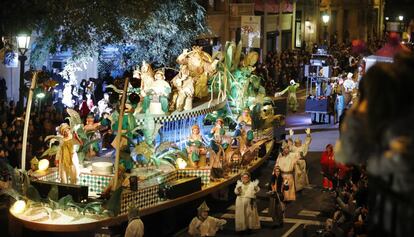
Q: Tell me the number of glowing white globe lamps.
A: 3